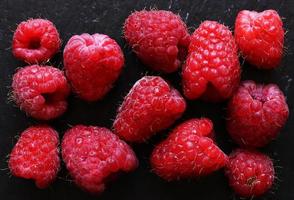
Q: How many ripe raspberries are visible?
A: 12